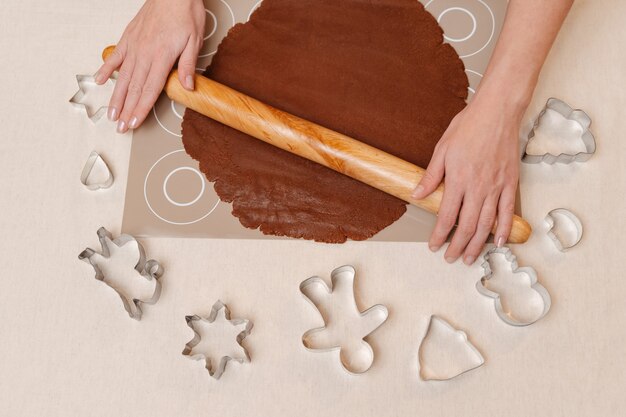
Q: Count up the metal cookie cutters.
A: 9